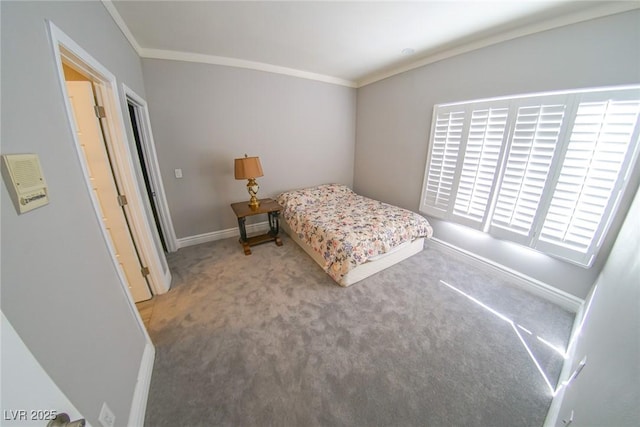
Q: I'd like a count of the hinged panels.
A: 4